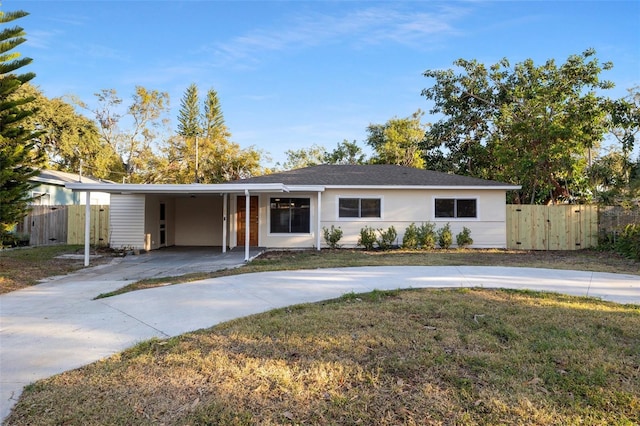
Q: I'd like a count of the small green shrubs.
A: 7